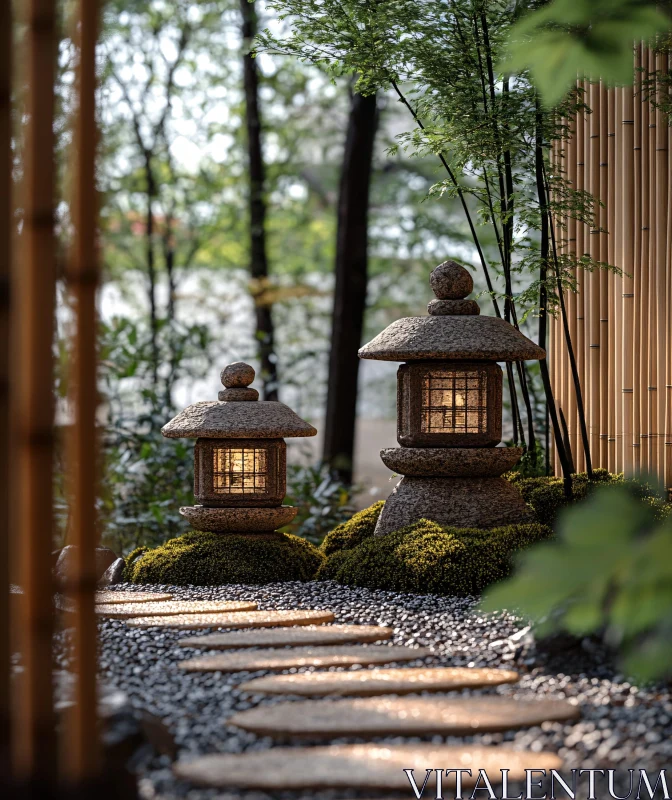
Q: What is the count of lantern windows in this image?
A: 2